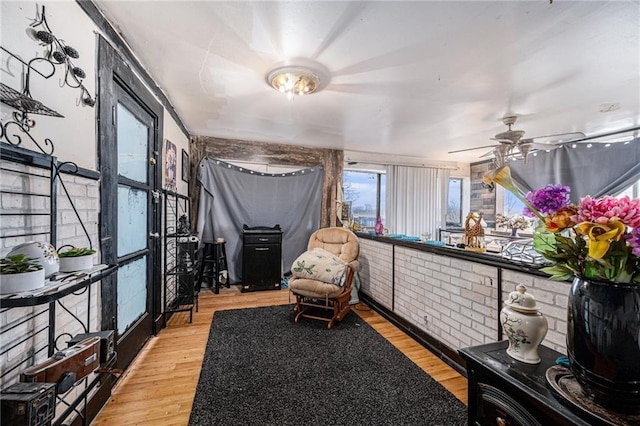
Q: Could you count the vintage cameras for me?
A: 3